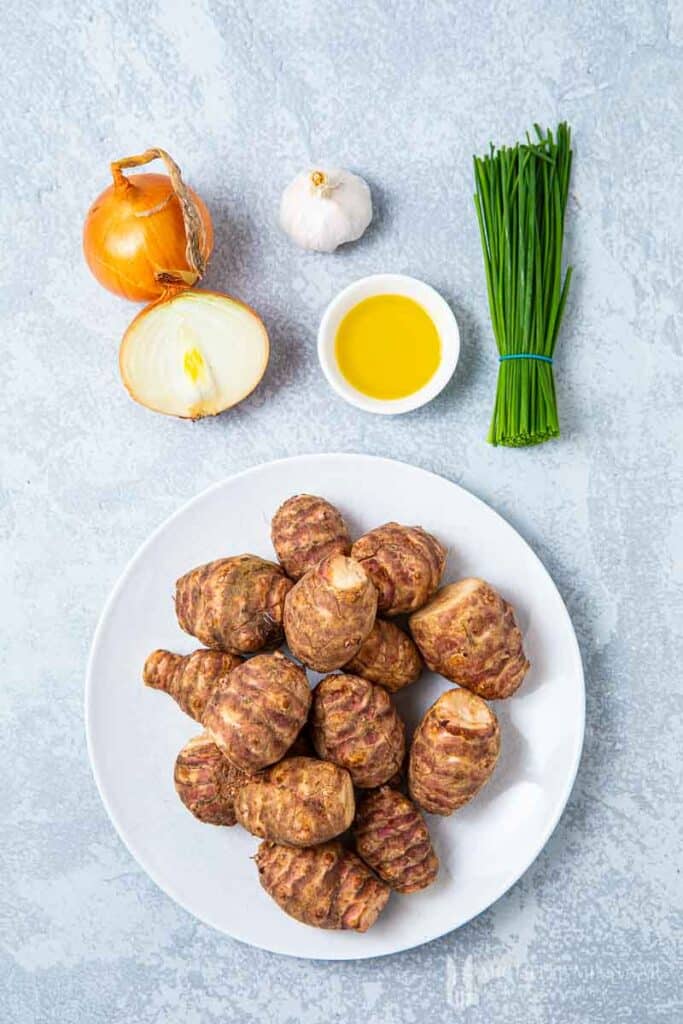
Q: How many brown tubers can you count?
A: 14